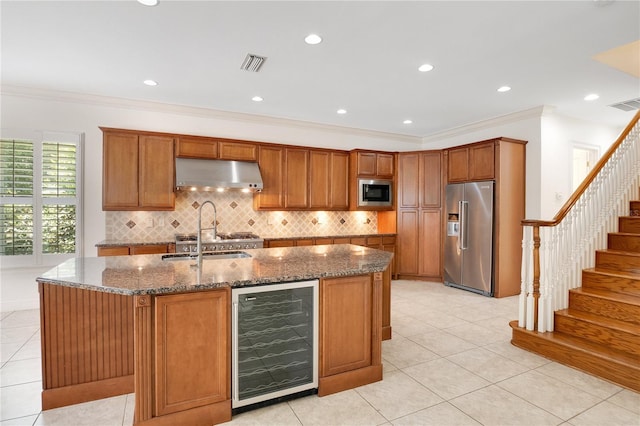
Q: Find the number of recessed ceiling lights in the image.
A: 9